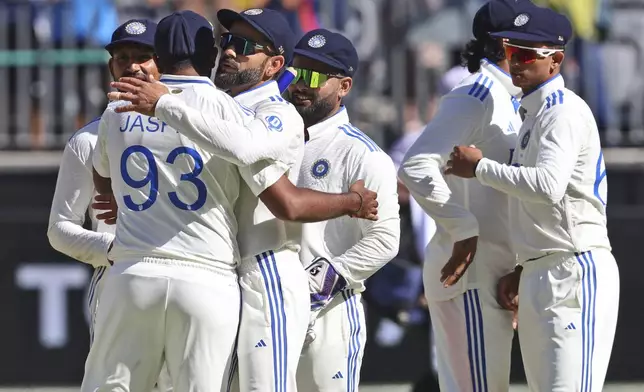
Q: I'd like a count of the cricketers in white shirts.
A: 6